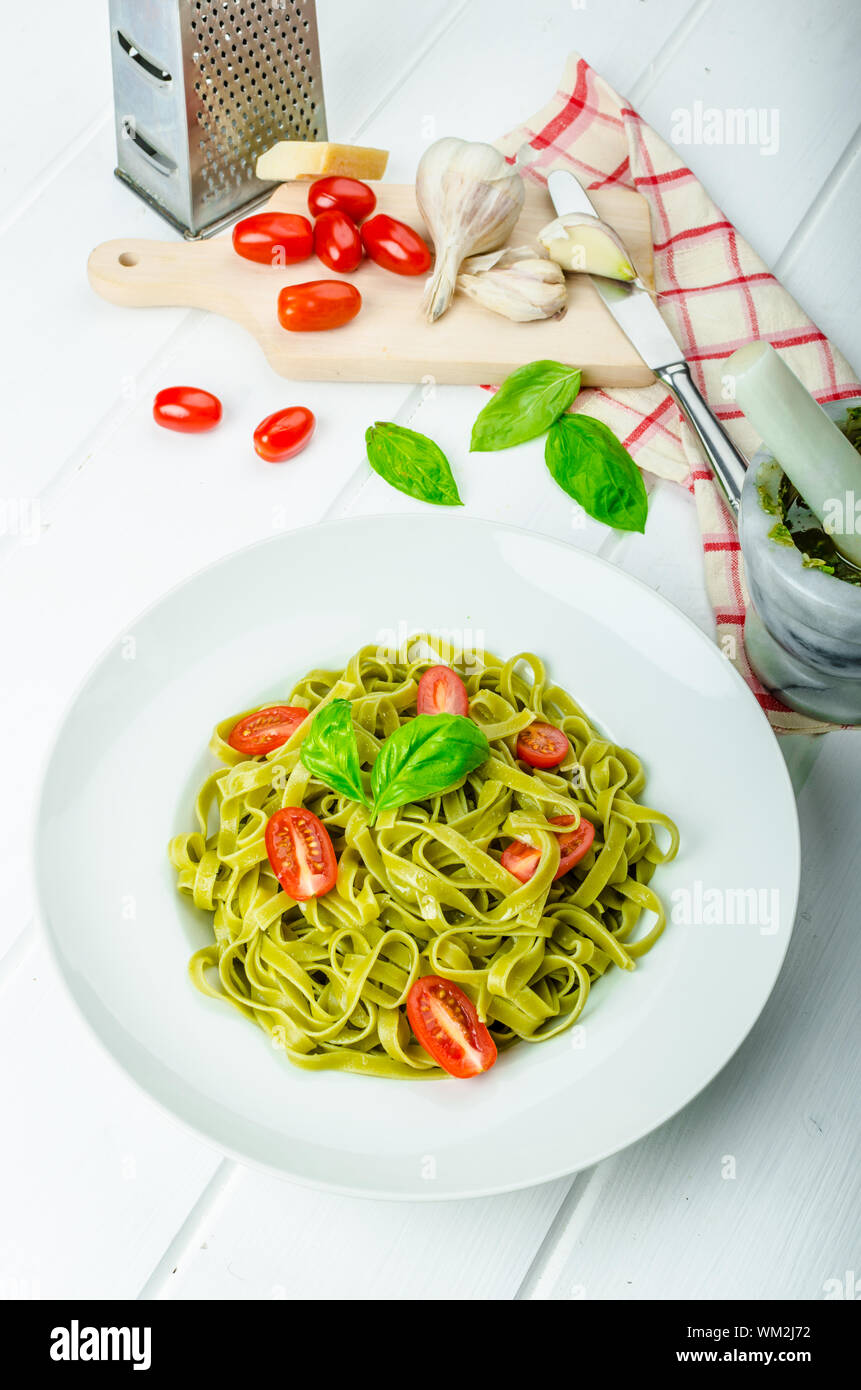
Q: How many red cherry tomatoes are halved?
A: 6